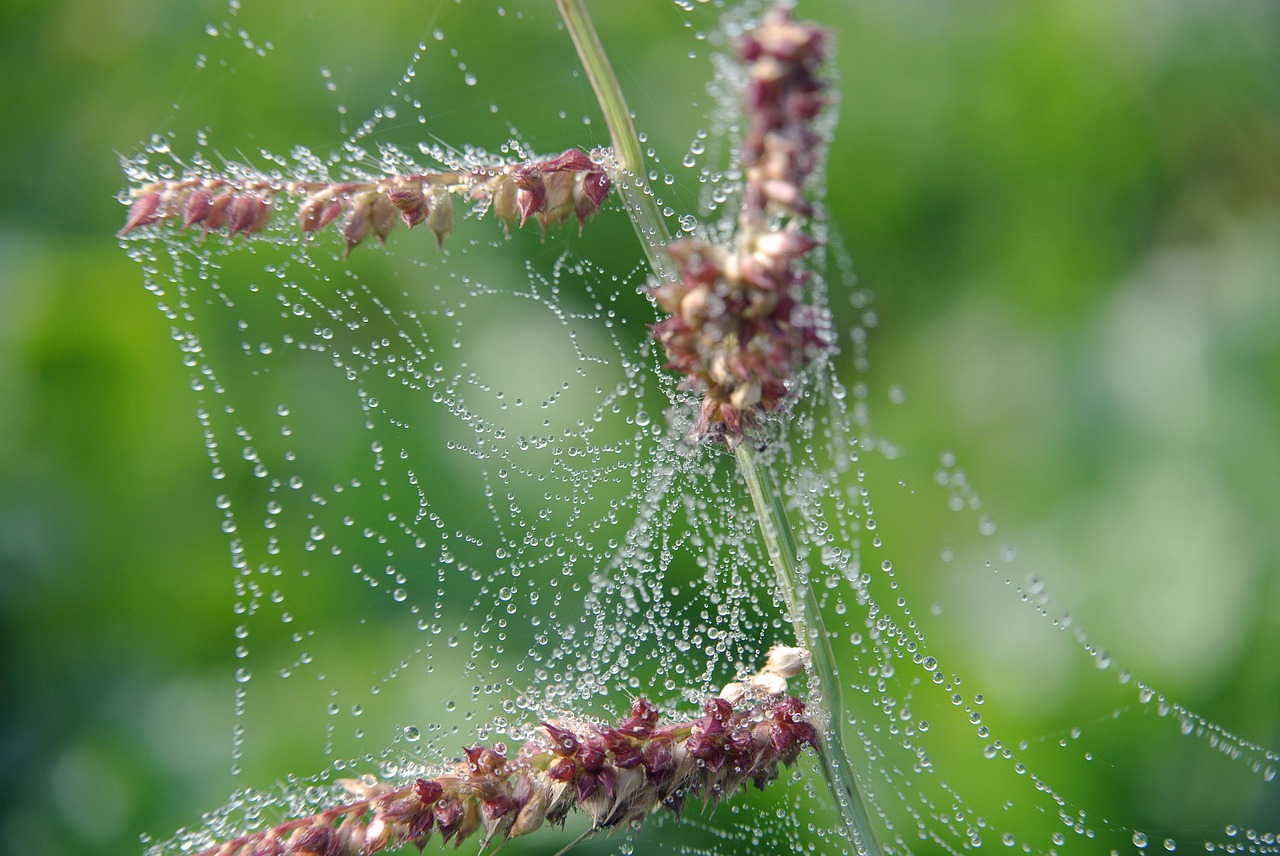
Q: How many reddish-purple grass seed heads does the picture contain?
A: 3